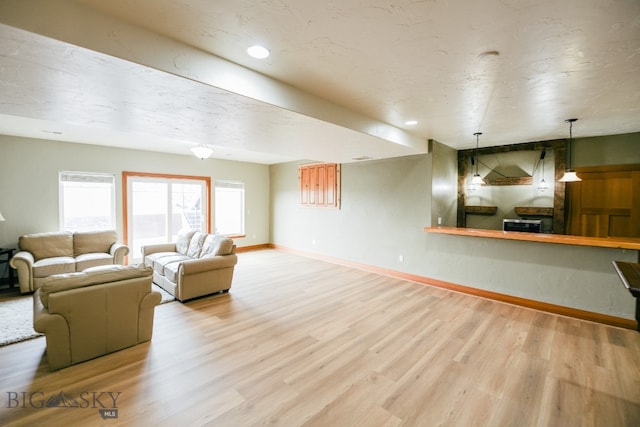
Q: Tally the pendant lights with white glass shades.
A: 2